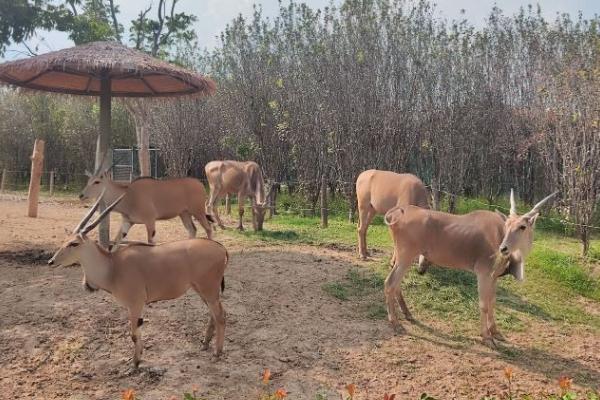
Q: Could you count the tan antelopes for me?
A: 5